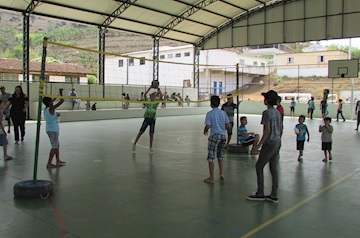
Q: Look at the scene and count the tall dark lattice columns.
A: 4